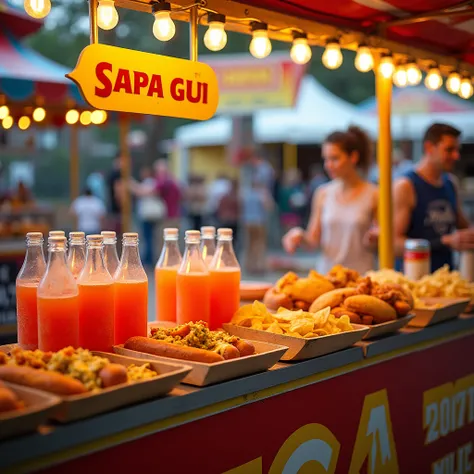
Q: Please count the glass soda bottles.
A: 11